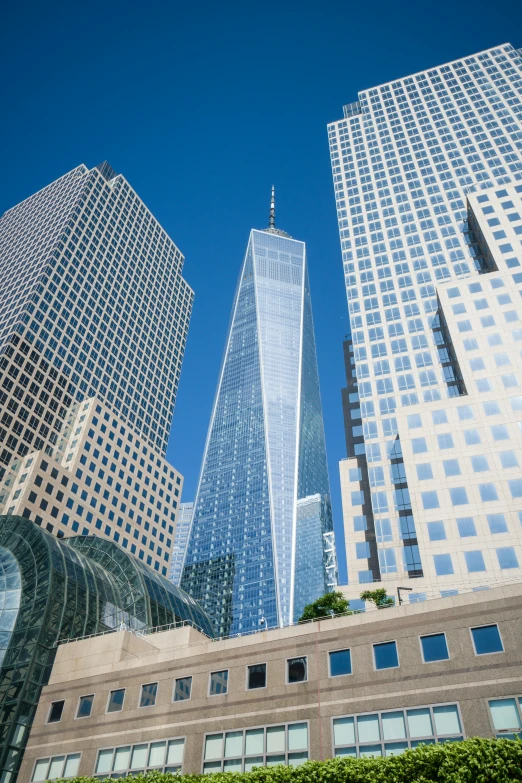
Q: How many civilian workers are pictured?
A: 0